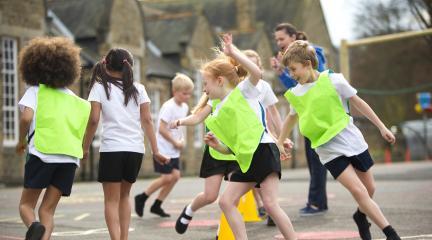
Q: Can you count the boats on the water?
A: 0